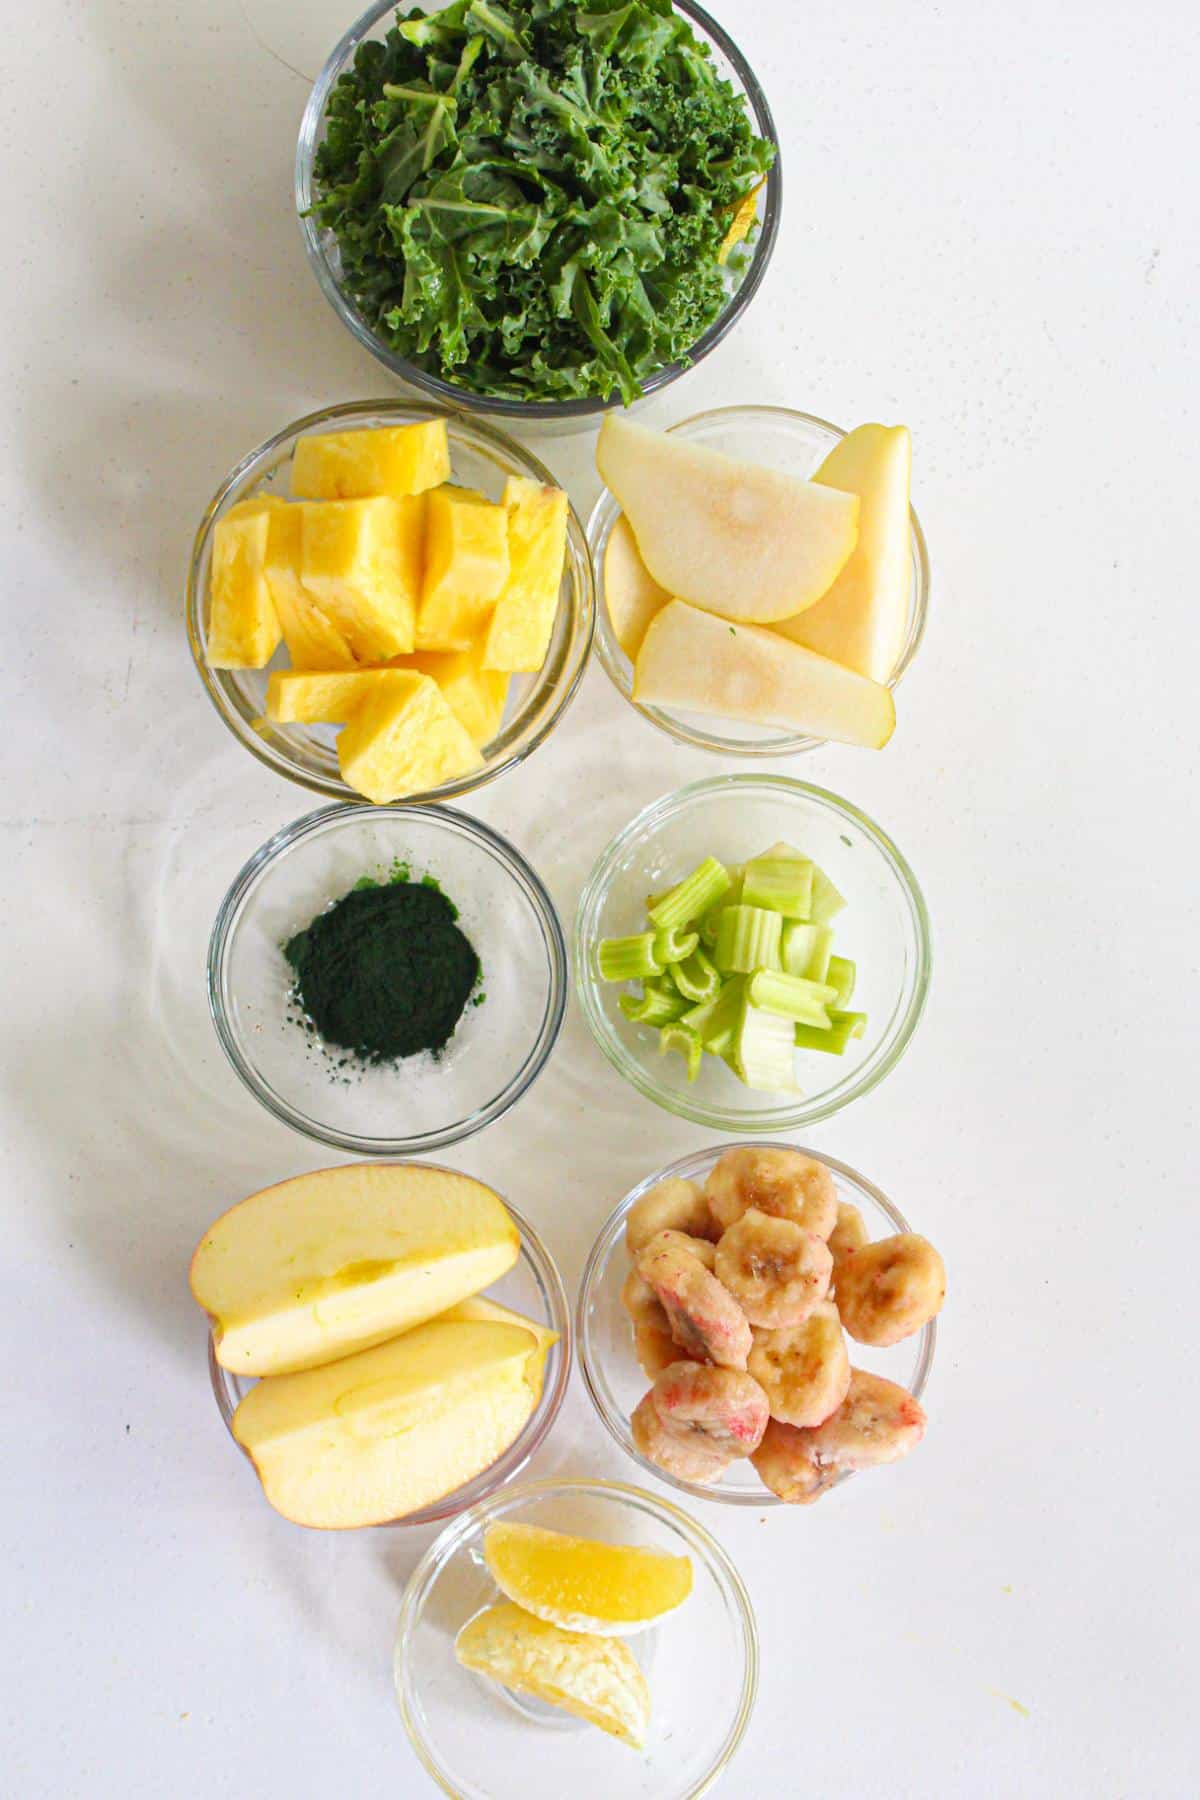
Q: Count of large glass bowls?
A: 1